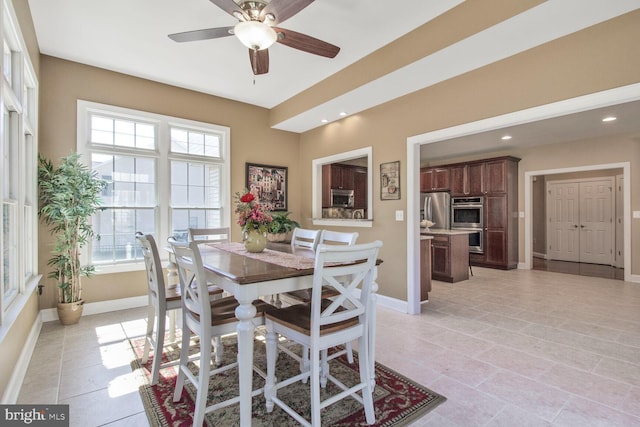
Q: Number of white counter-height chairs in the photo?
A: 6